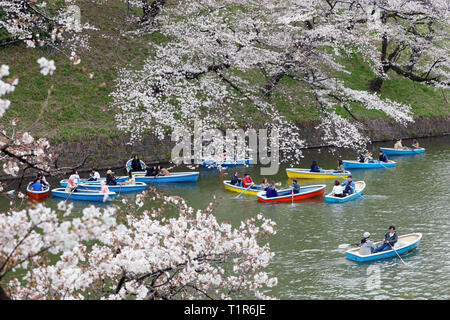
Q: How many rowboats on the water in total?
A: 14